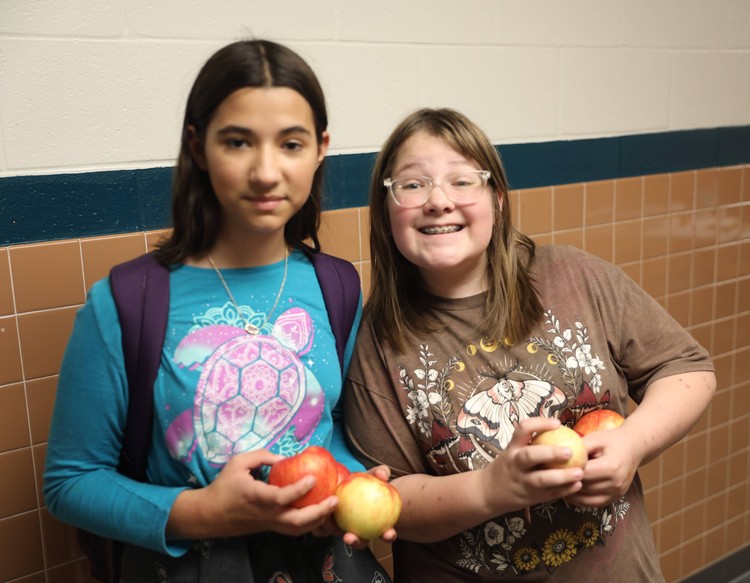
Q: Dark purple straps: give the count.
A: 2